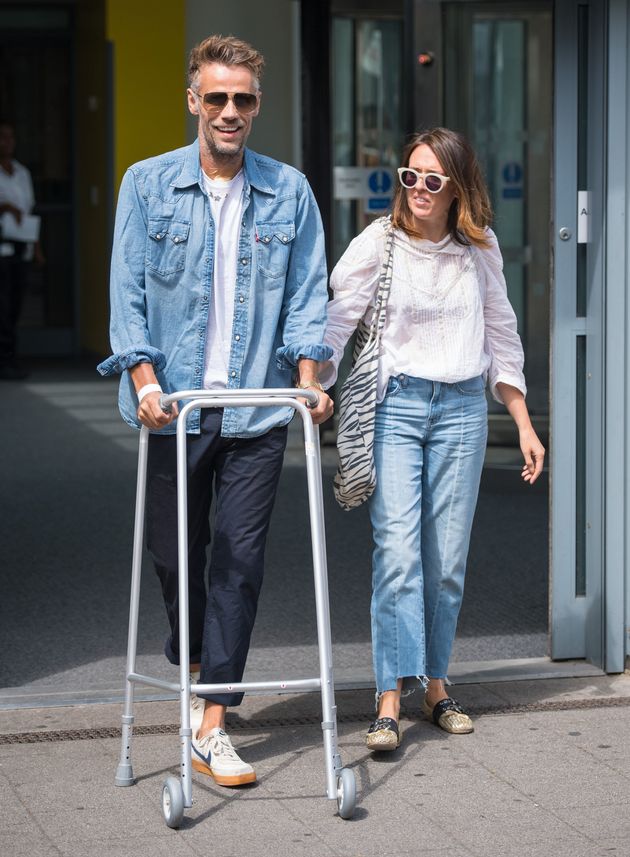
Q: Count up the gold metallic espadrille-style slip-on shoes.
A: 2